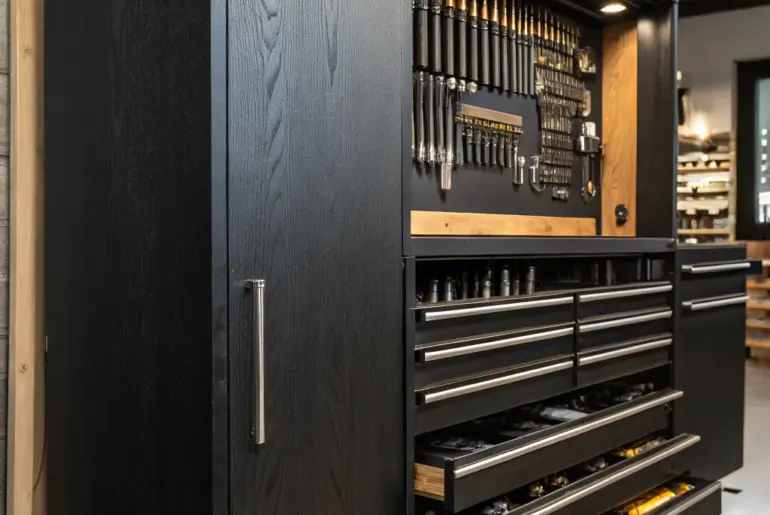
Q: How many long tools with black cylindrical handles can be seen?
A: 12